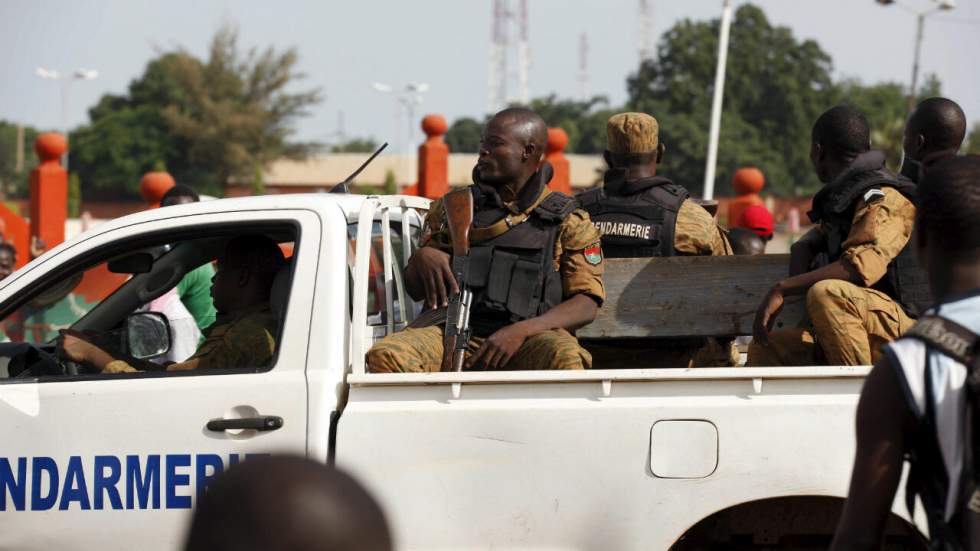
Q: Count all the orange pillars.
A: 5